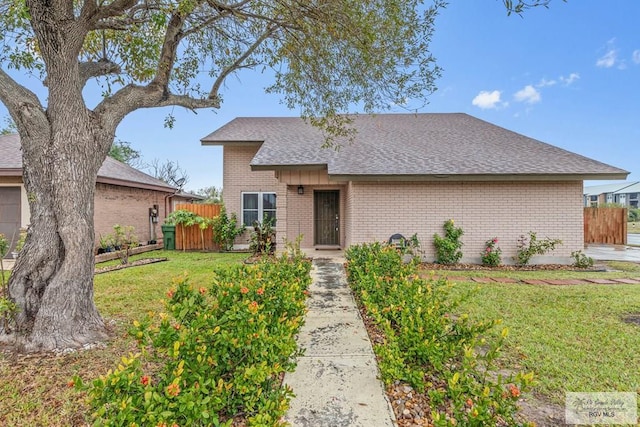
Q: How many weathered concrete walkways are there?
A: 1